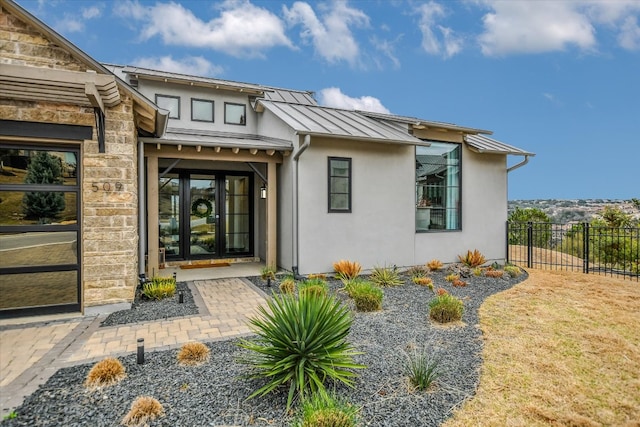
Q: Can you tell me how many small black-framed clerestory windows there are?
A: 3